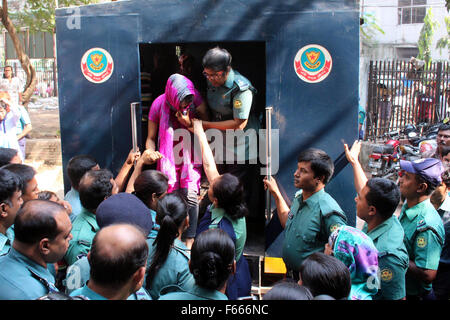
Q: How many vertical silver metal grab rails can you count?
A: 2